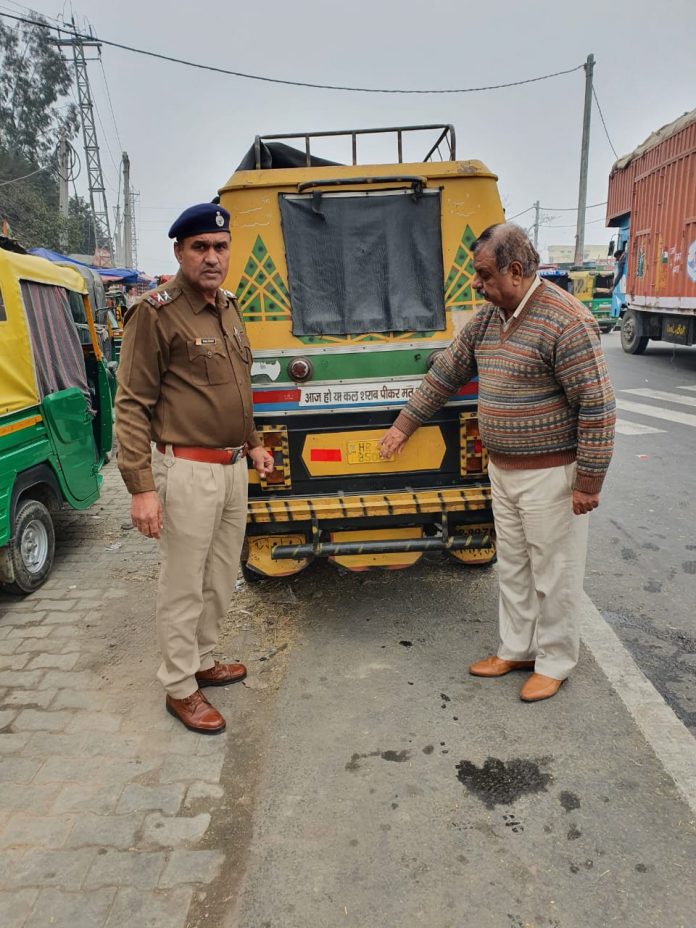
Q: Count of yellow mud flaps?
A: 3